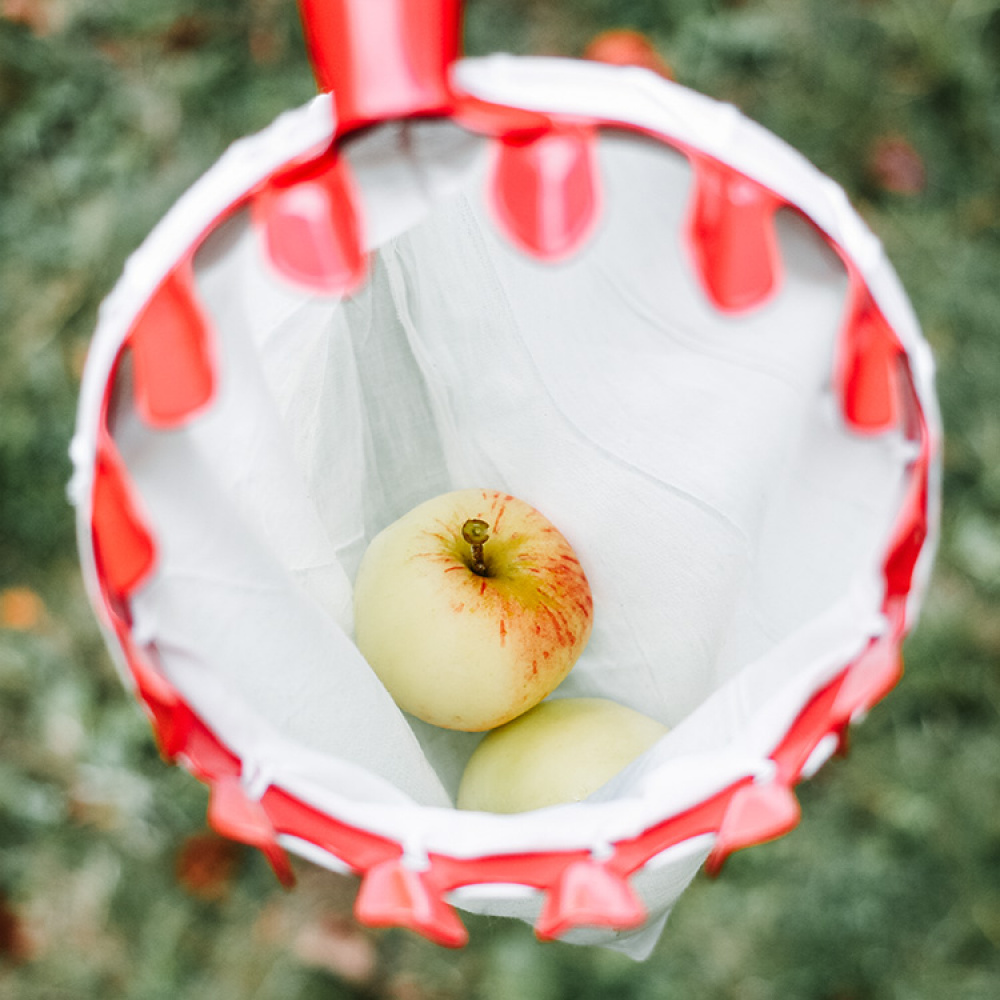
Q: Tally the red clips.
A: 13